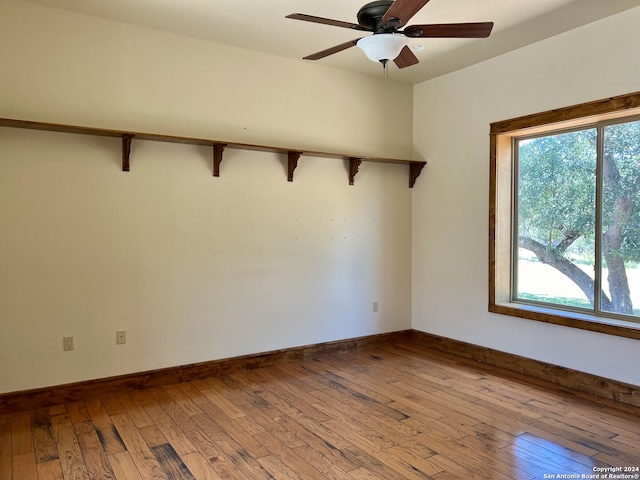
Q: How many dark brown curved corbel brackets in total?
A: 5